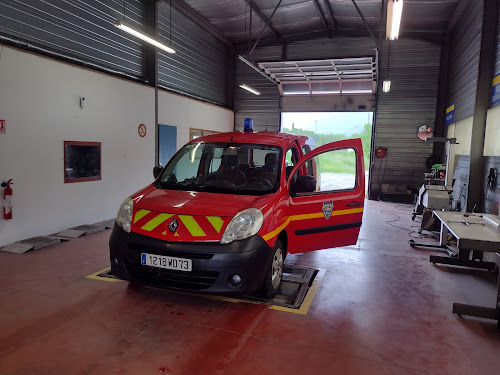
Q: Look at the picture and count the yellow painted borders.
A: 1